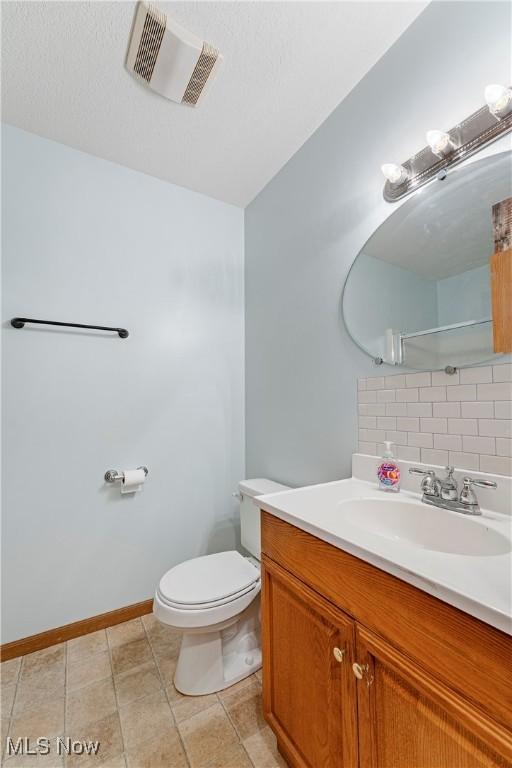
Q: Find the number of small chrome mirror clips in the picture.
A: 3